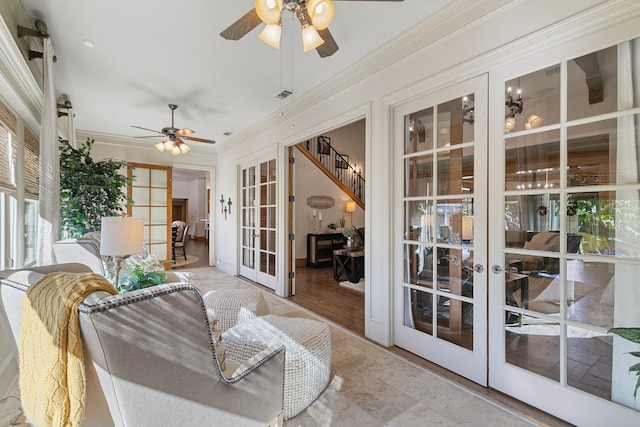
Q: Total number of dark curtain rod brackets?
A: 4